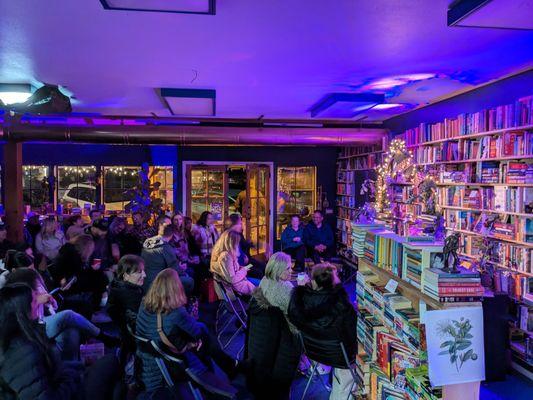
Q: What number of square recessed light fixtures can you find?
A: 5